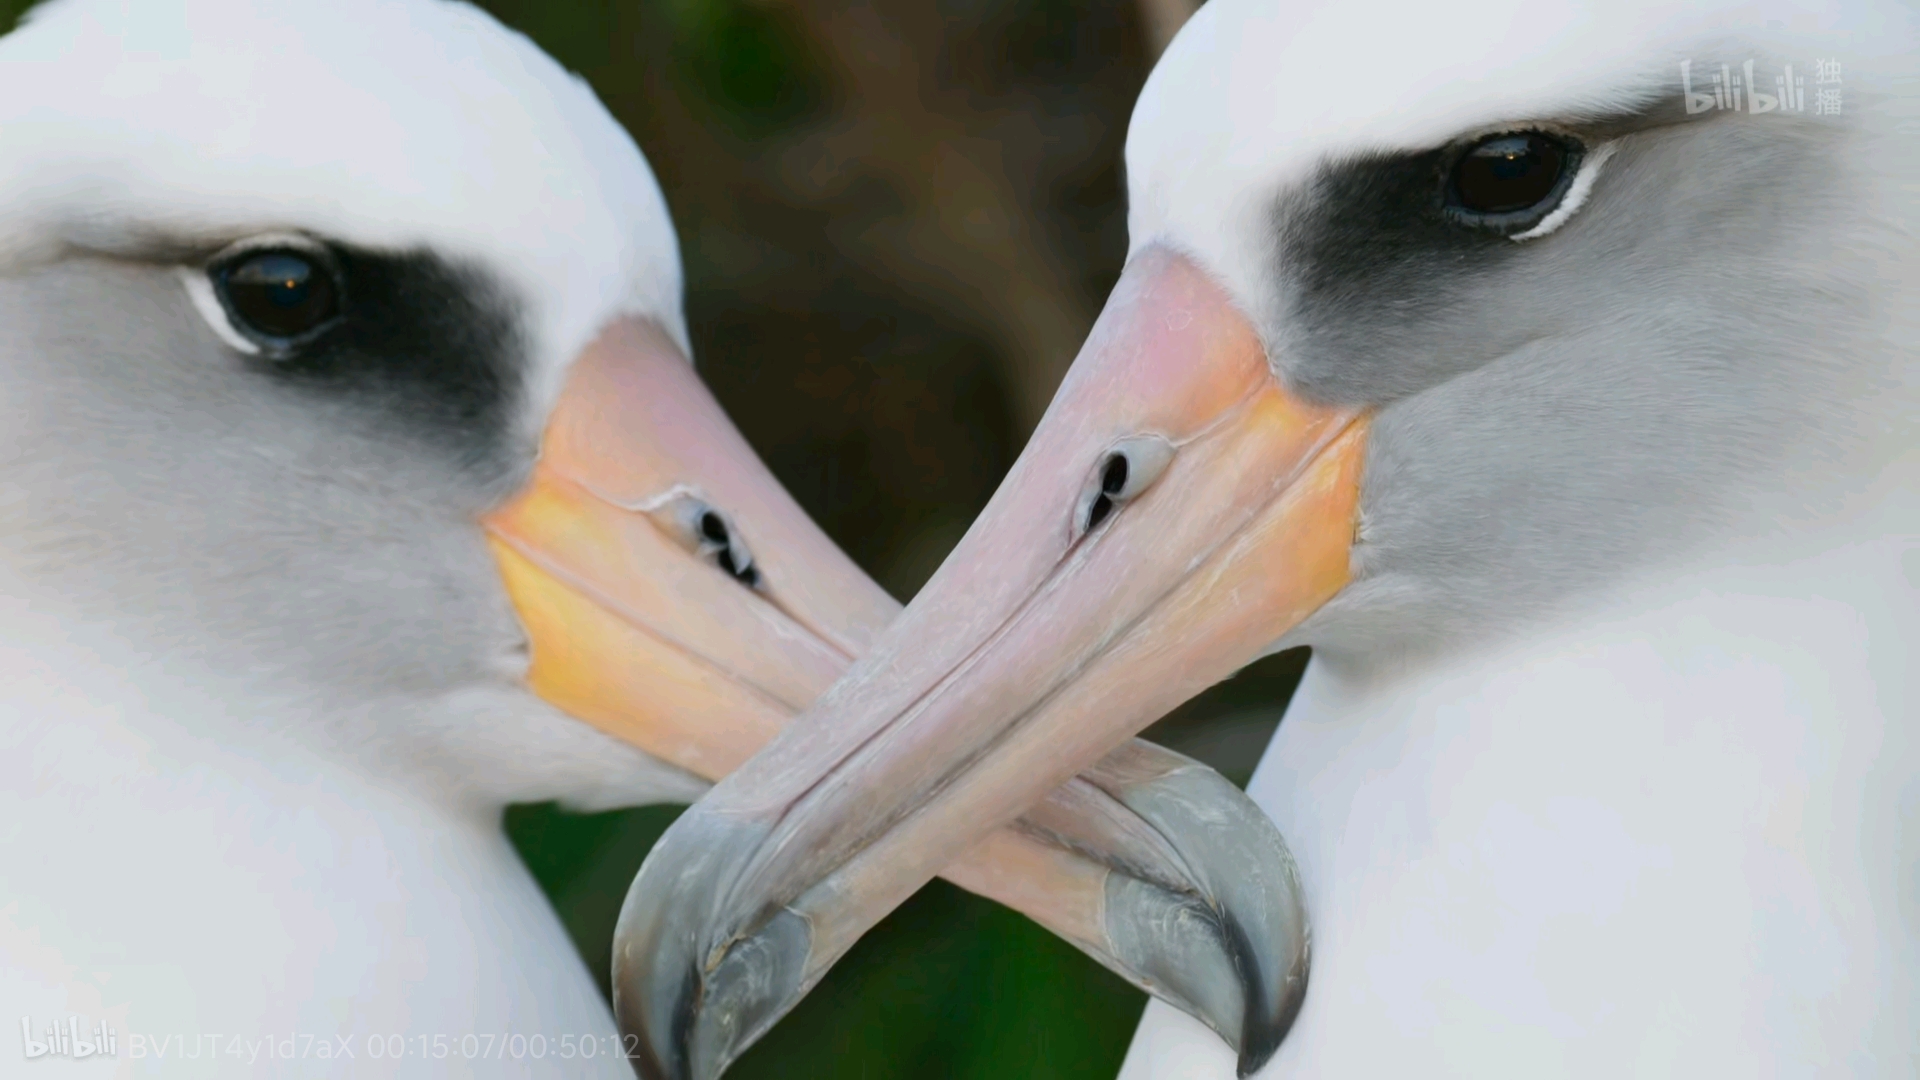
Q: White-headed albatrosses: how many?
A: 2